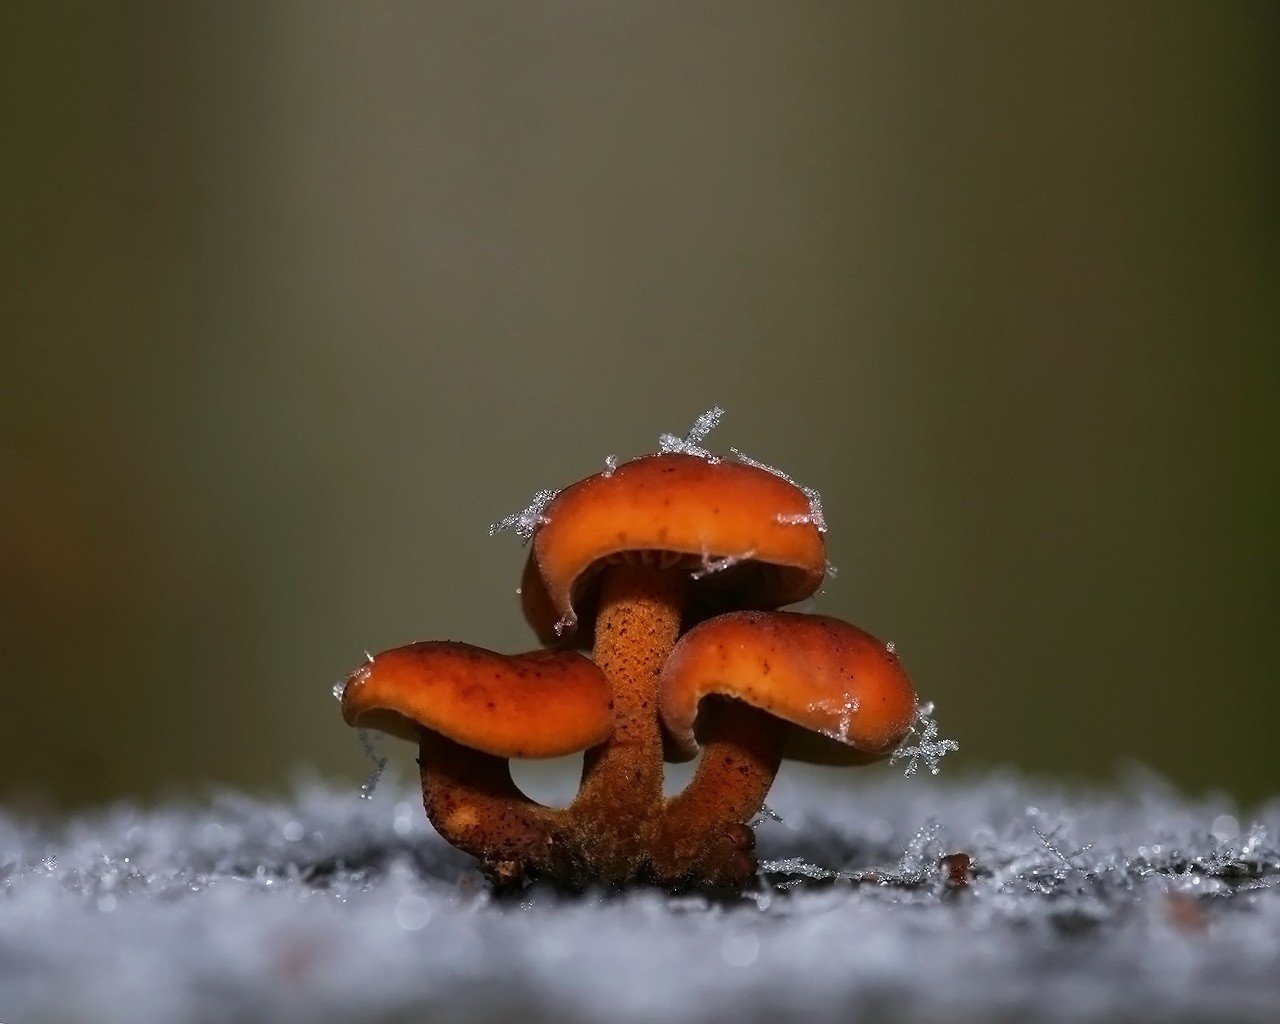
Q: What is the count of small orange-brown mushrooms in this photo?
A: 3